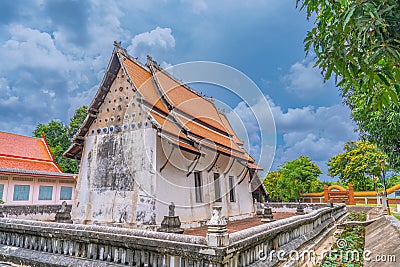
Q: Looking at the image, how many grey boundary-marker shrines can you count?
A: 4